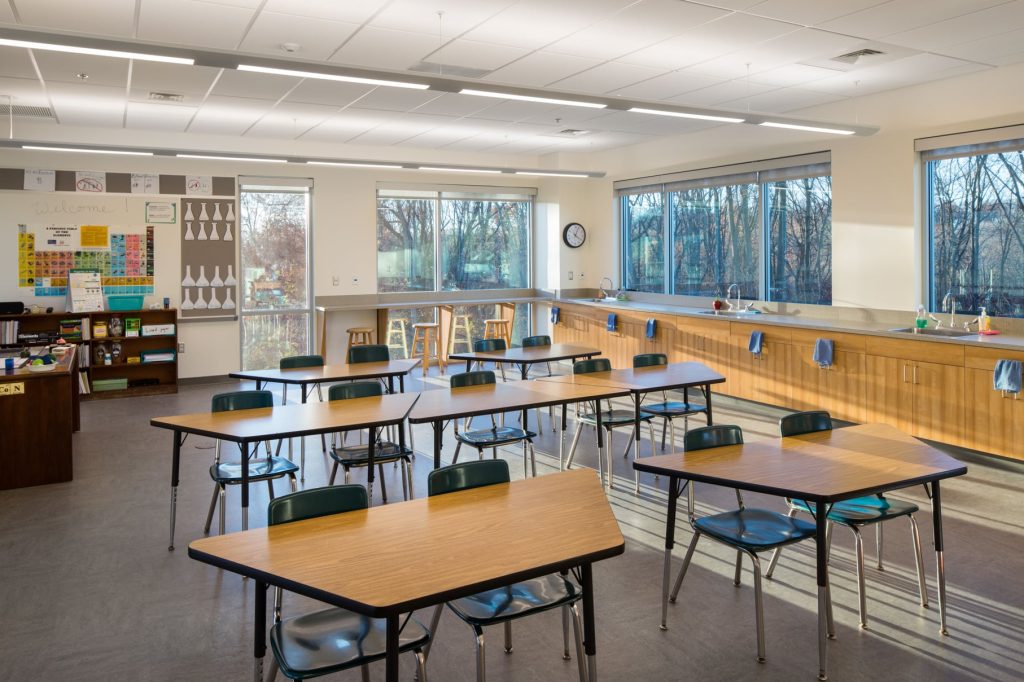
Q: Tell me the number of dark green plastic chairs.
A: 13